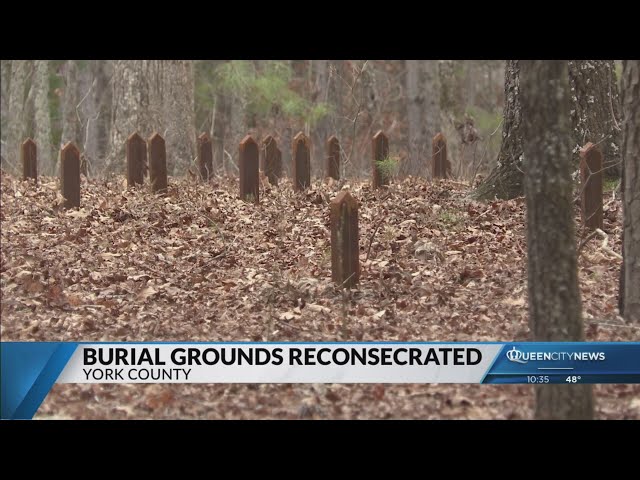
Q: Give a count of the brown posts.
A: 13